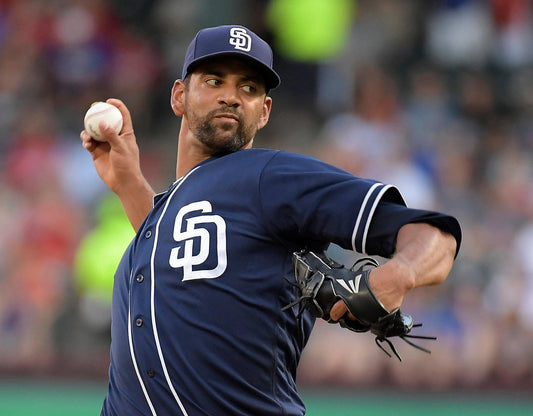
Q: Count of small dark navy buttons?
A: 4